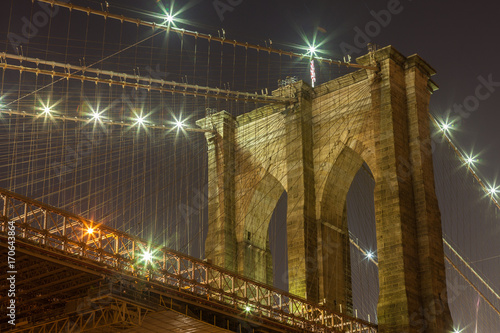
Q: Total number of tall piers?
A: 3